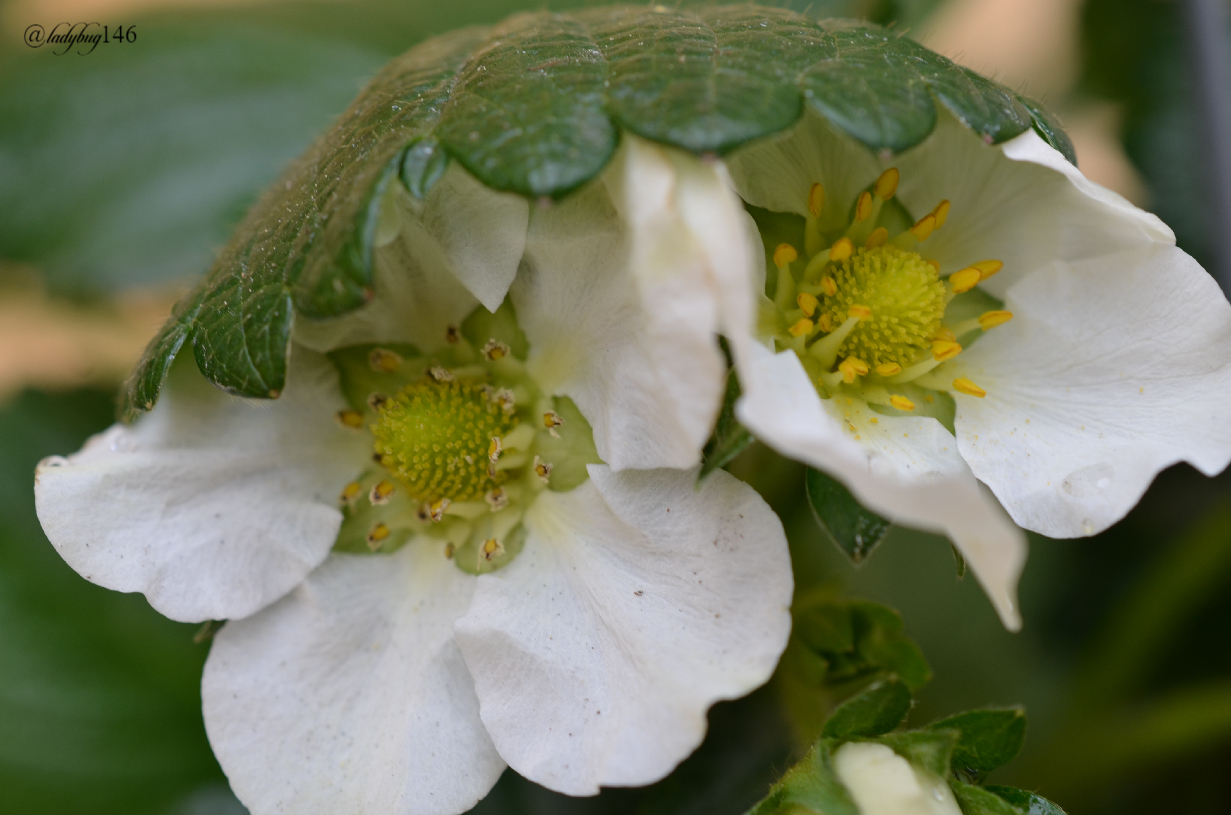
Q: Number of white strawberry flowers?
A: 2